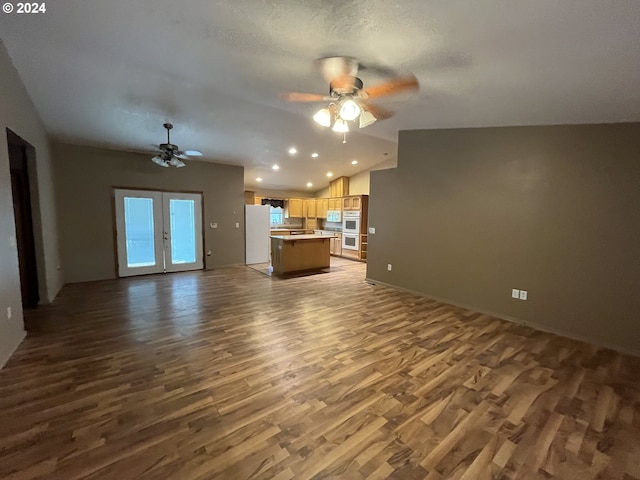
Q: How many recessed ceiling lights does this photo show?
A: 7